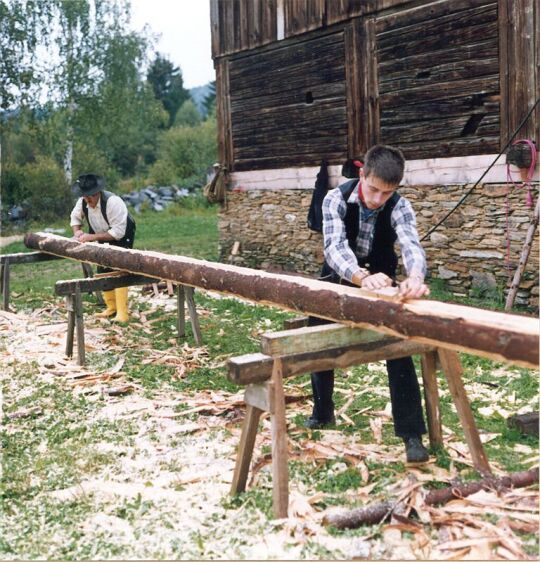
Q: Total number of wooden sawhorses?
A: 3